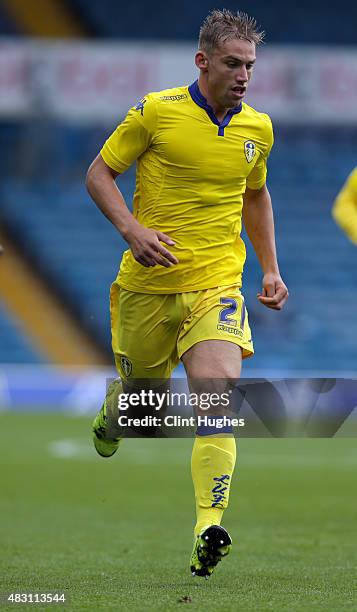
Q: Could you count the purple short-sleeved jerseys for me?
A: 0